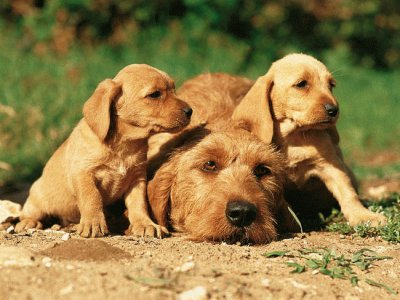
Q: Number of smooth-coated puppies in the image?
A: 2